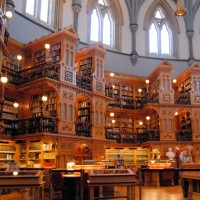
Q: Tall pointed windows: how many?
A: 3